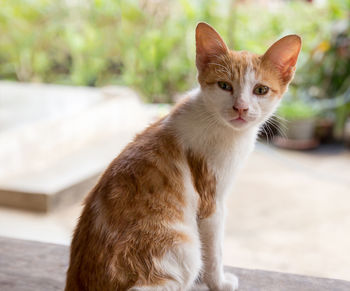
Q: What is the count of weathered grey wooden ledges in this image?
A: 1